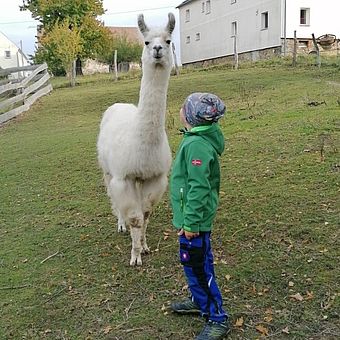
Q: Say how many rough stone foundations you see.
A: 1